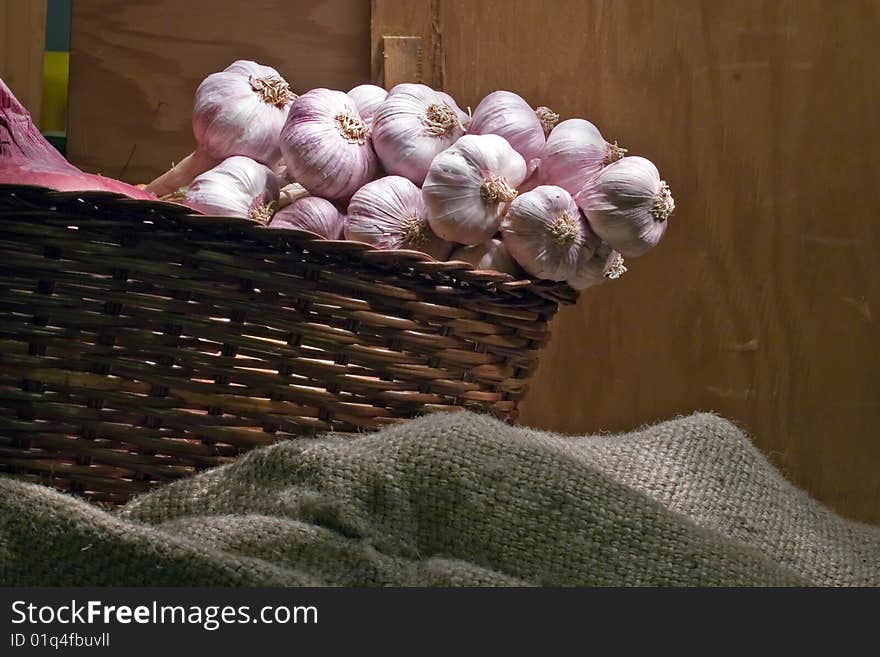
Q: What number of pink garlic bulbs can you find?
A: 14